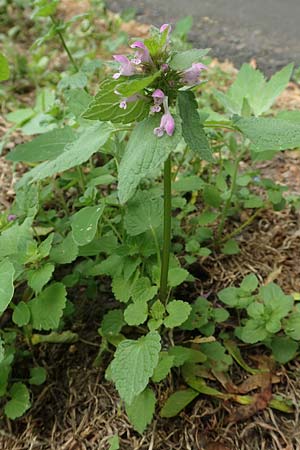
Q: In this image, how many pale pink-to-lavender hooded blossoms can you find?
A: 7